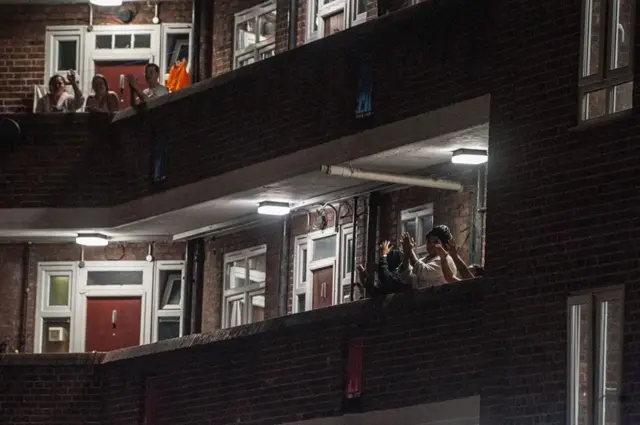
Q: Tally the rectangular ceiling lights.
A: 4